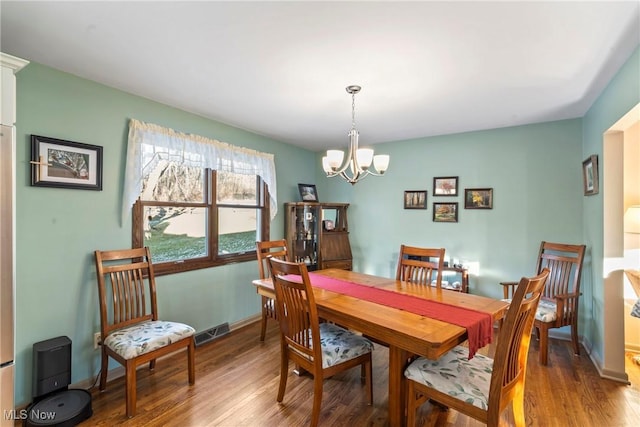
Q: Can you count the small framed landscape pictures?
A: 4